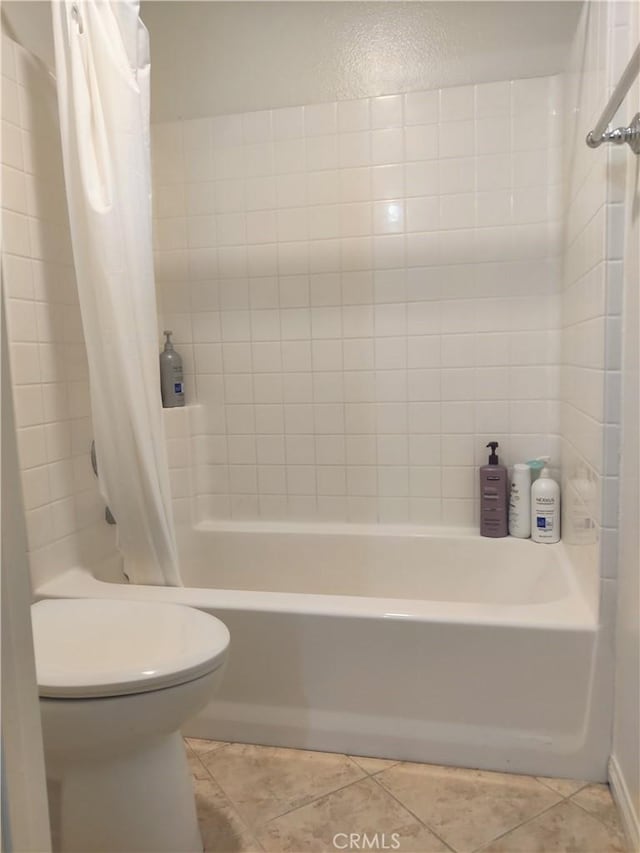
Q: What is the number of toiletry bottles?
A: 5